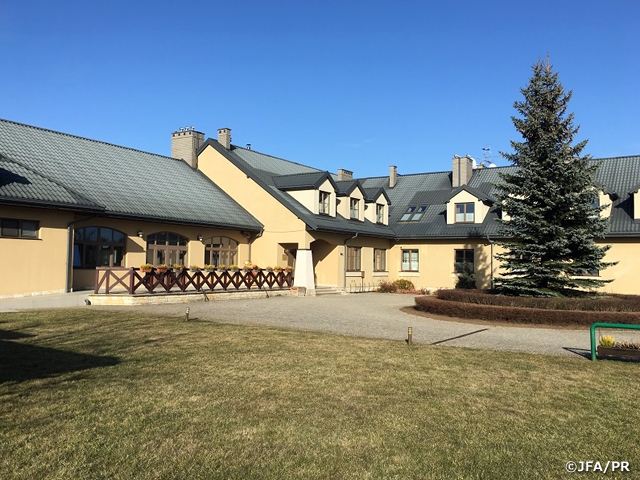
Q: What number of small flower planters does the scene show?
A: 12